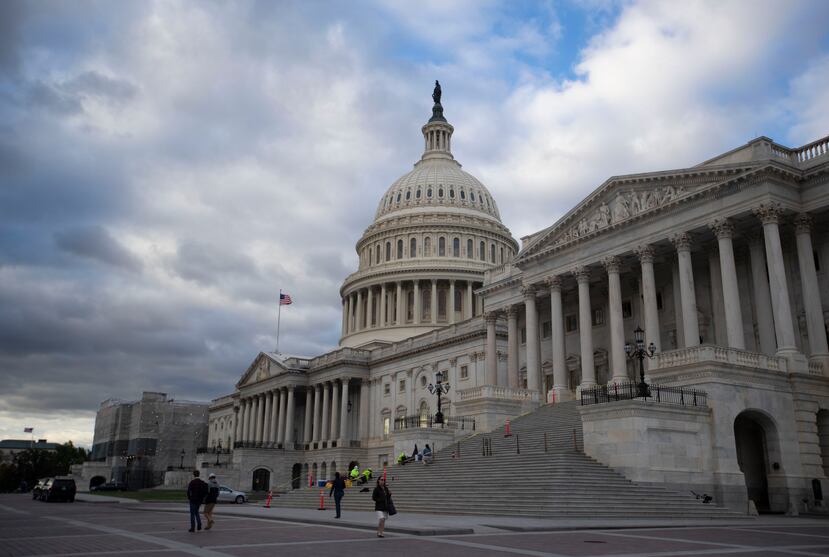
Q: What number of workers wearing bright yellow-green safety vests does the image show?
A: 3